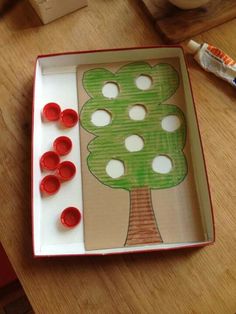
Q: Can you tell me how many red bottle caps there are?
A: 7